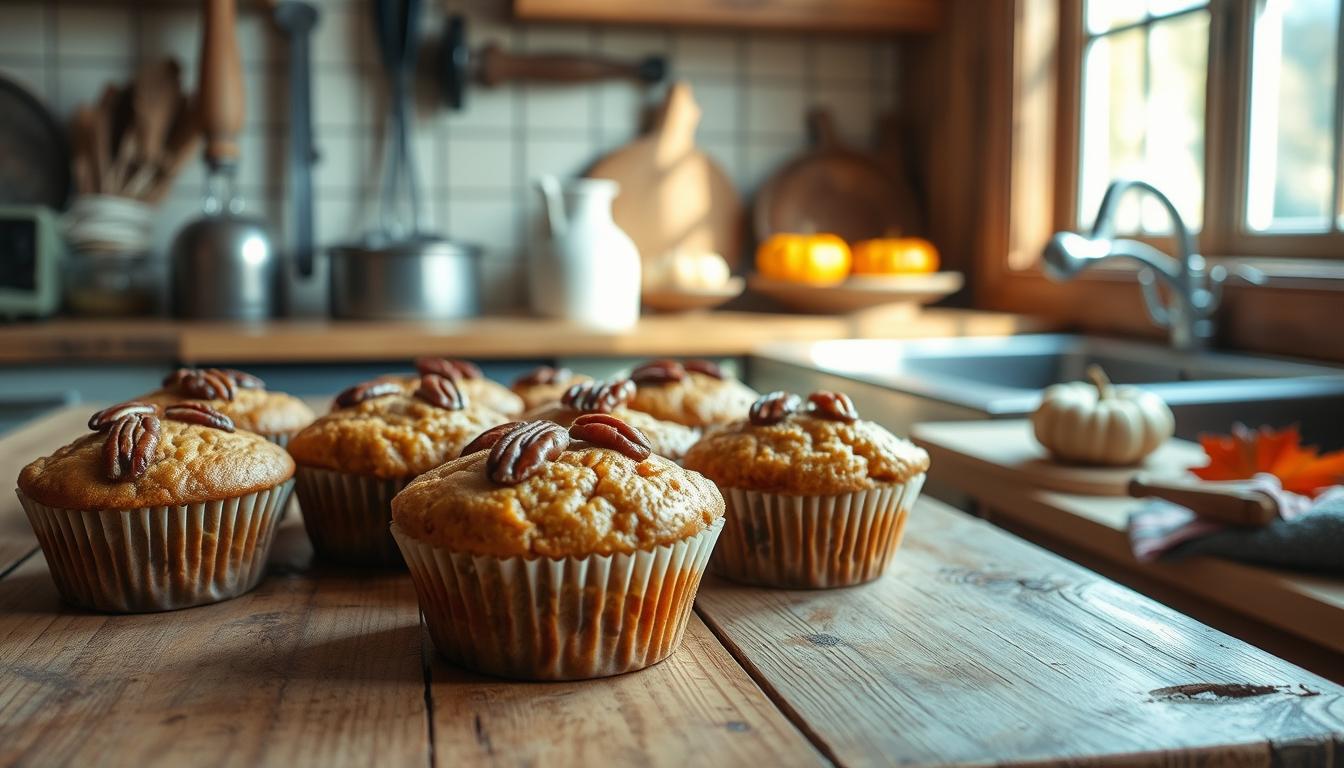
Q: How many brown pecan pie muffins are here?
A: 9